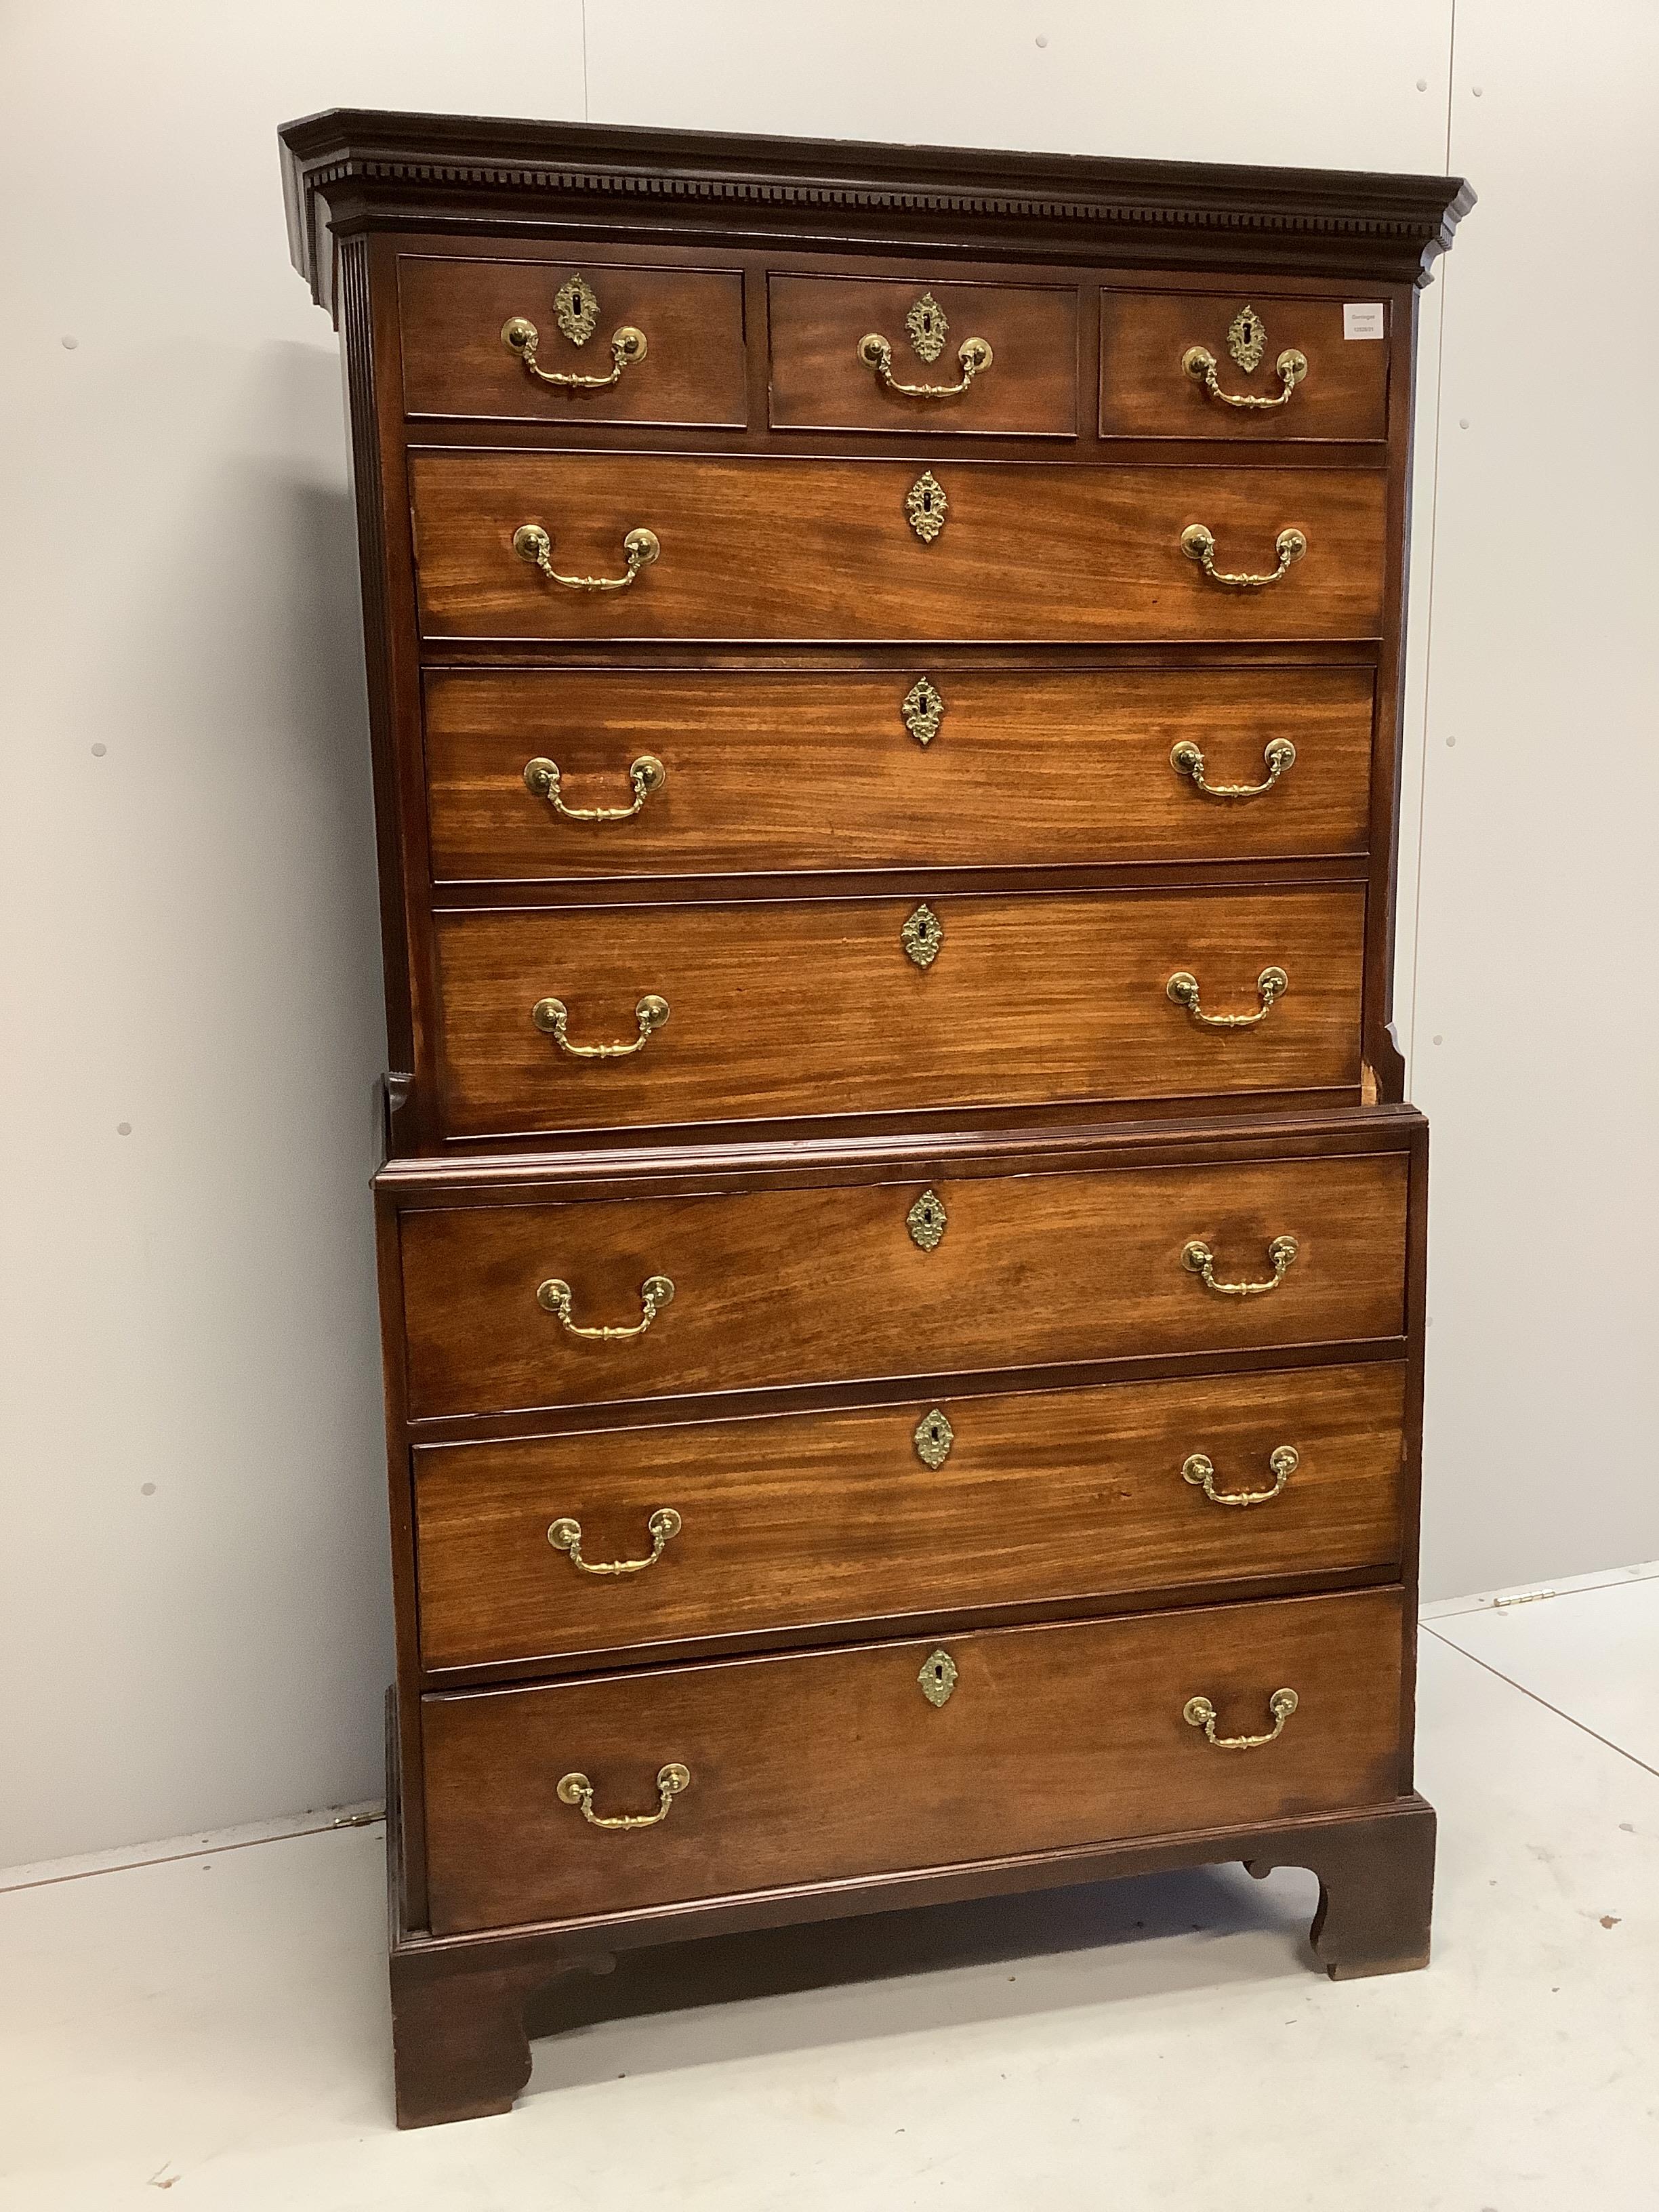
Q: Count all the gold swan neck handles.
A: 15